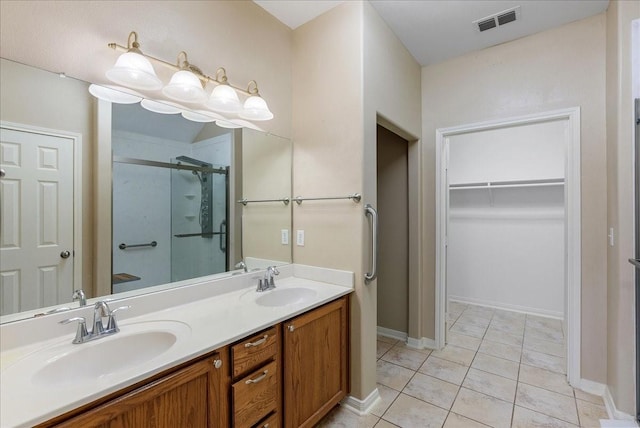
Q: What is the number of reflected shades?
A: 4